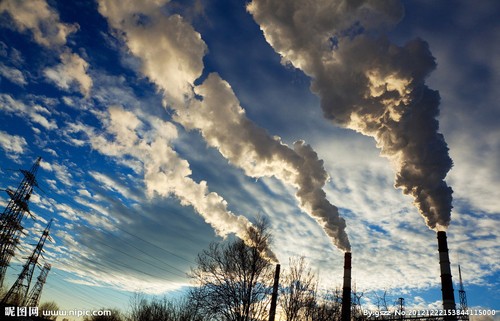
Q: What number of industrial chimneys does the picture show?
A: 3